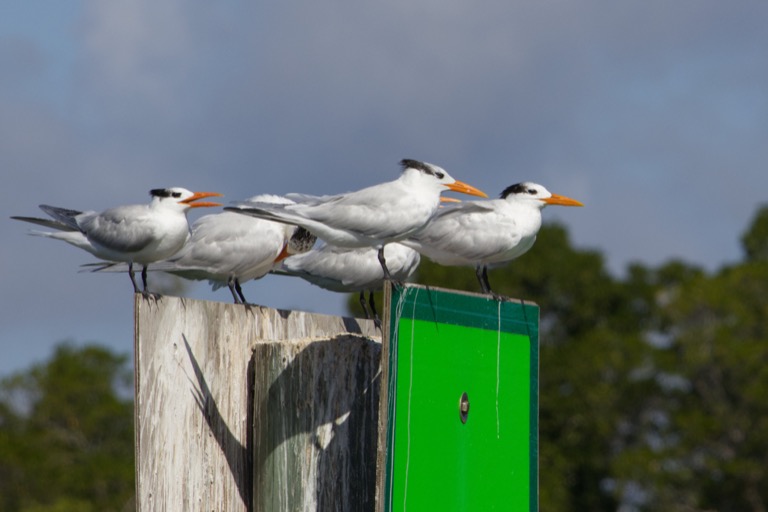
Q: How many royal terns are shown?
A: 5